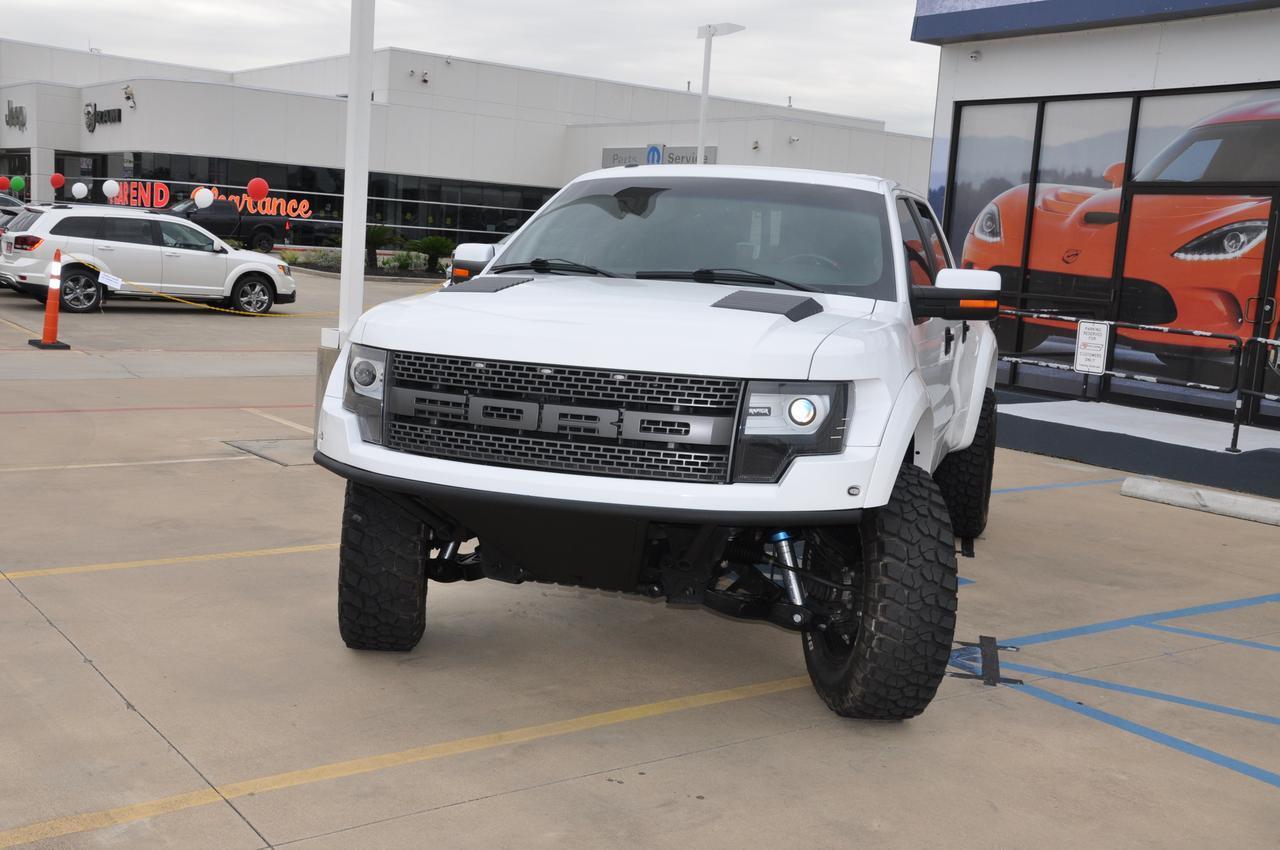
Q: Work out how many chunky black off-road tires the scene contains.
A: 3